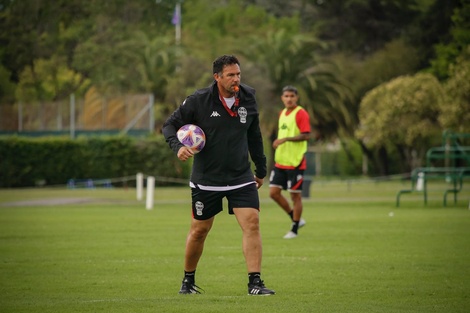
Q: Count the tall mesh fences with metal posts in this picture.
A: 1